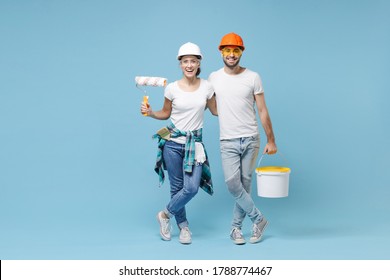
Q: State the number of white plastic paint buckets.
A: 1